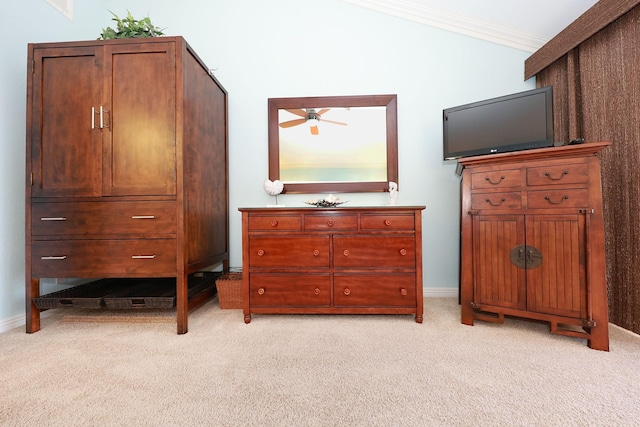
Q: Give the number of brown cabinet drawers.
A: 13